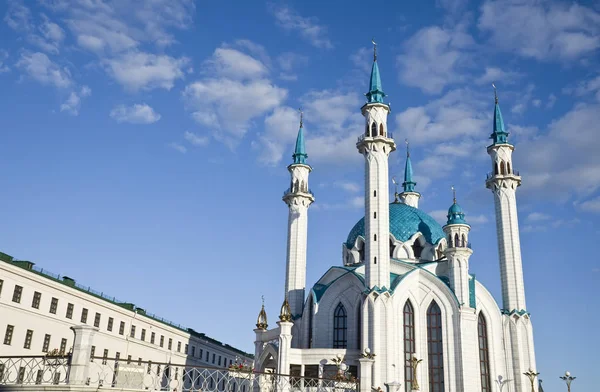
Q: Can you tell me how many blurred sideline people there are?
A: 0